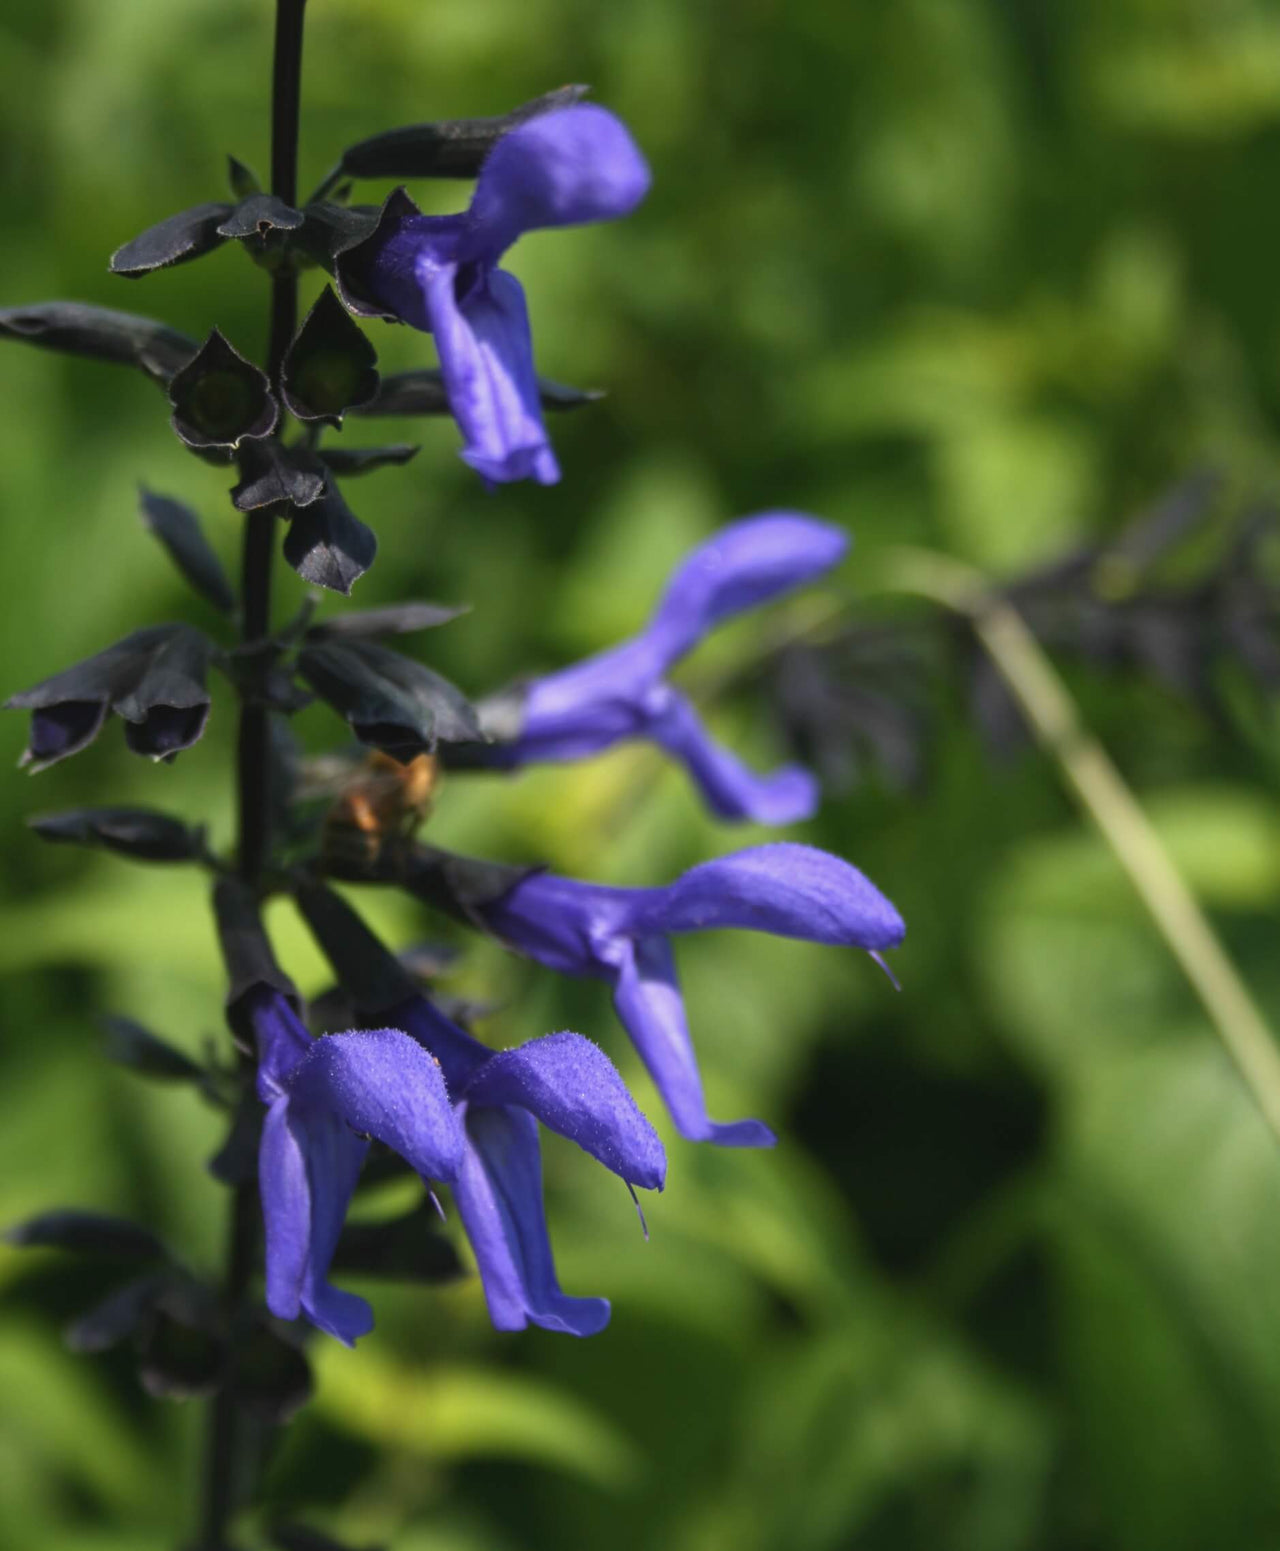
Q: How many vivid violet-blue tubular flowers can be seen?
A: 5